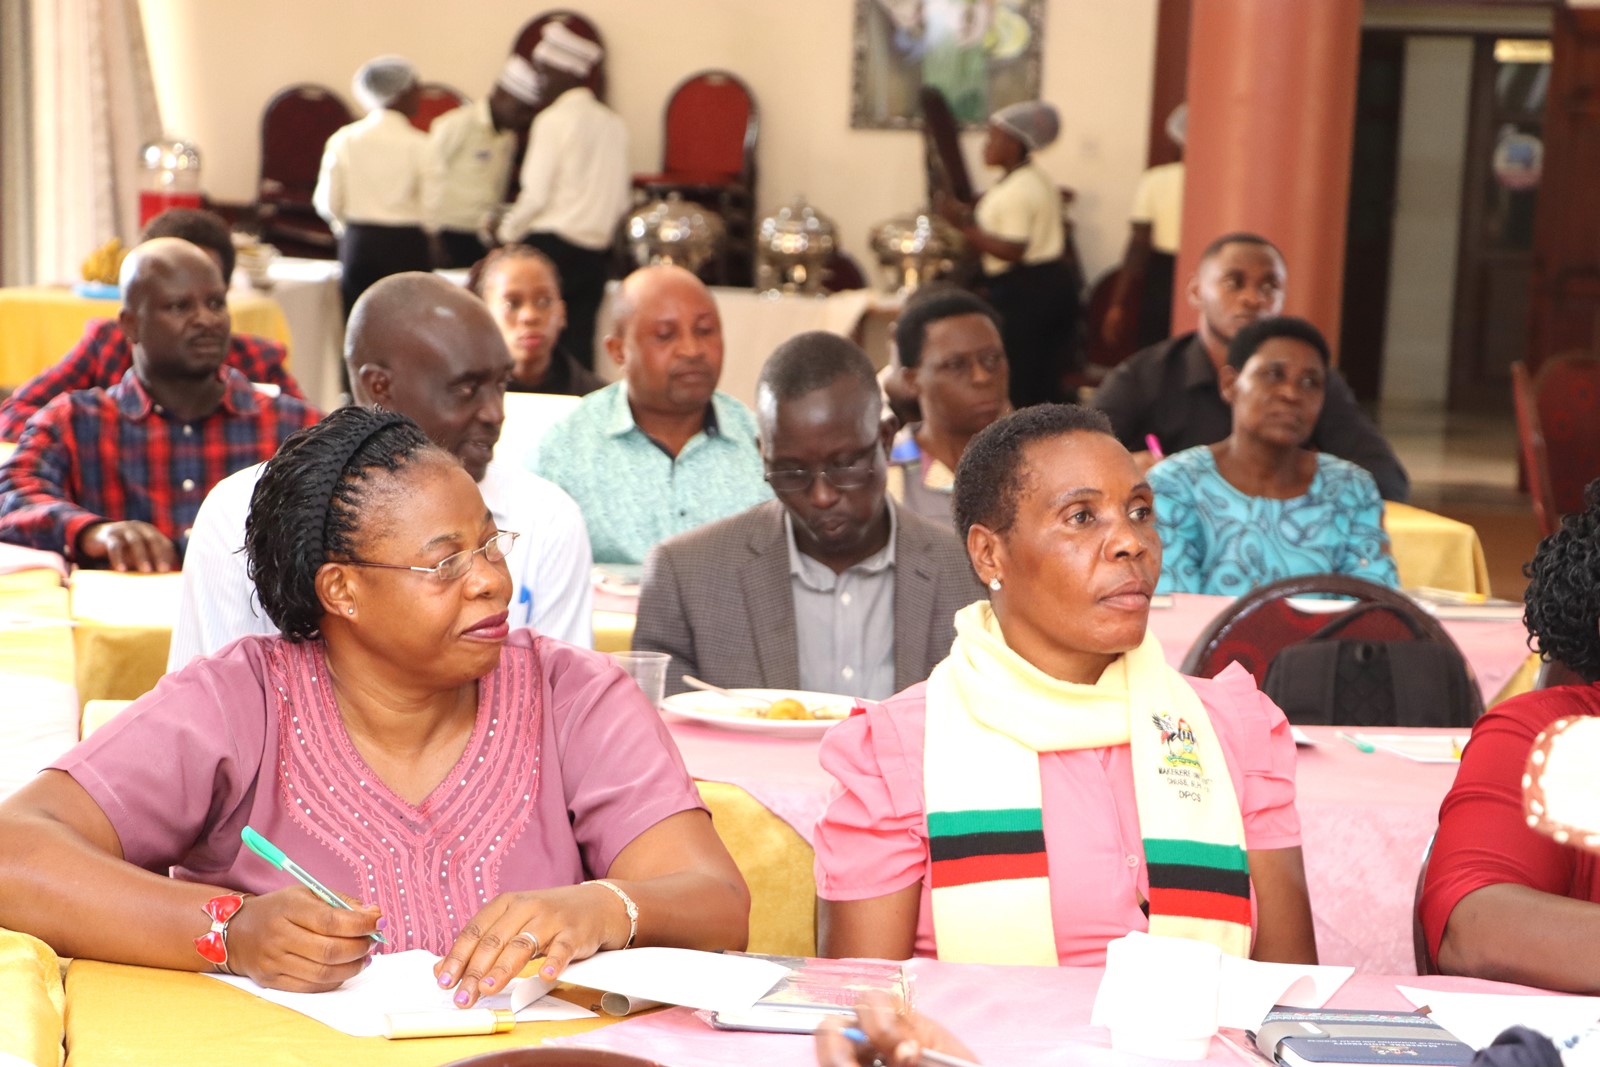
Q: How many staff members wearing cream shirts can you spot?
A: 5